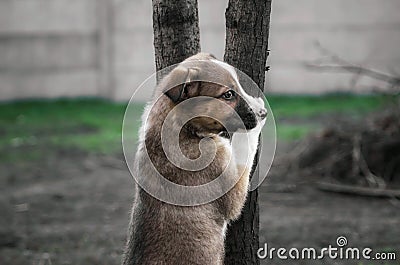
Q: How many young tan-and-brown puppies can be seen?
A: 1